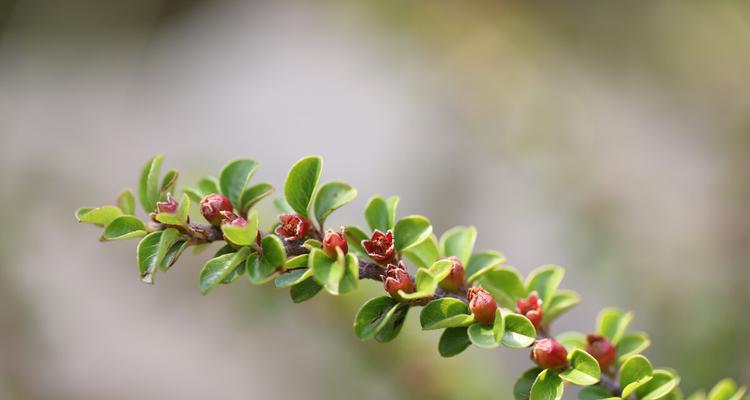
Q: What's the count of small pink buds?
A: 12